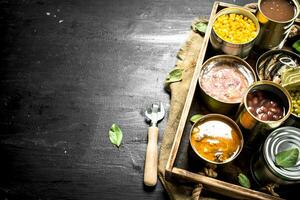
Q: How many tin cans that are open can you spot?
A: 7